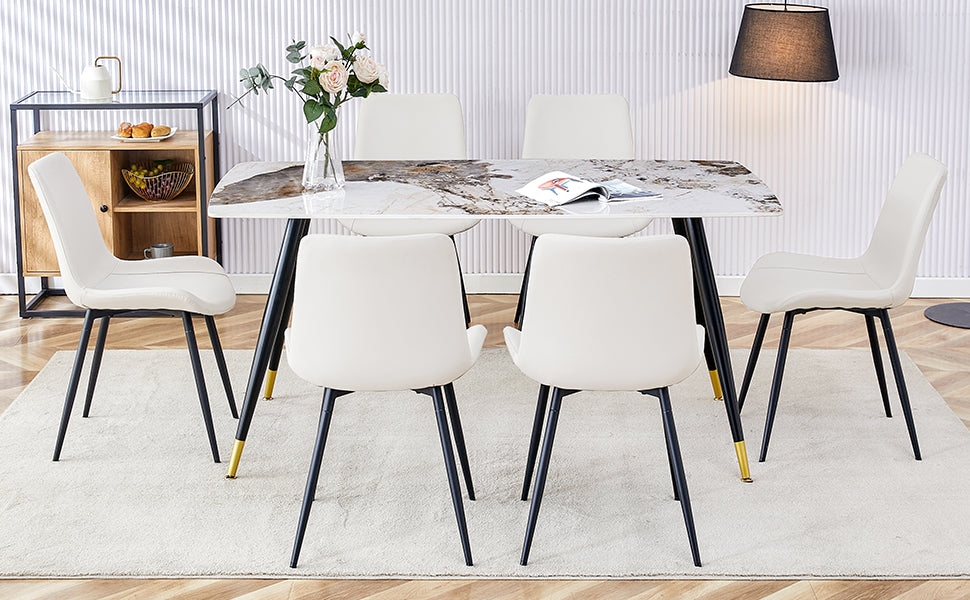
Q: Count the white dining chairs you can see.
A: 6